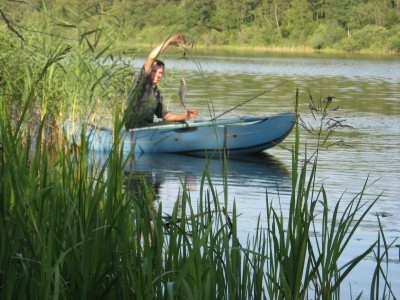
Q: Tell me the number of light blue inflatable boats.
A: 1